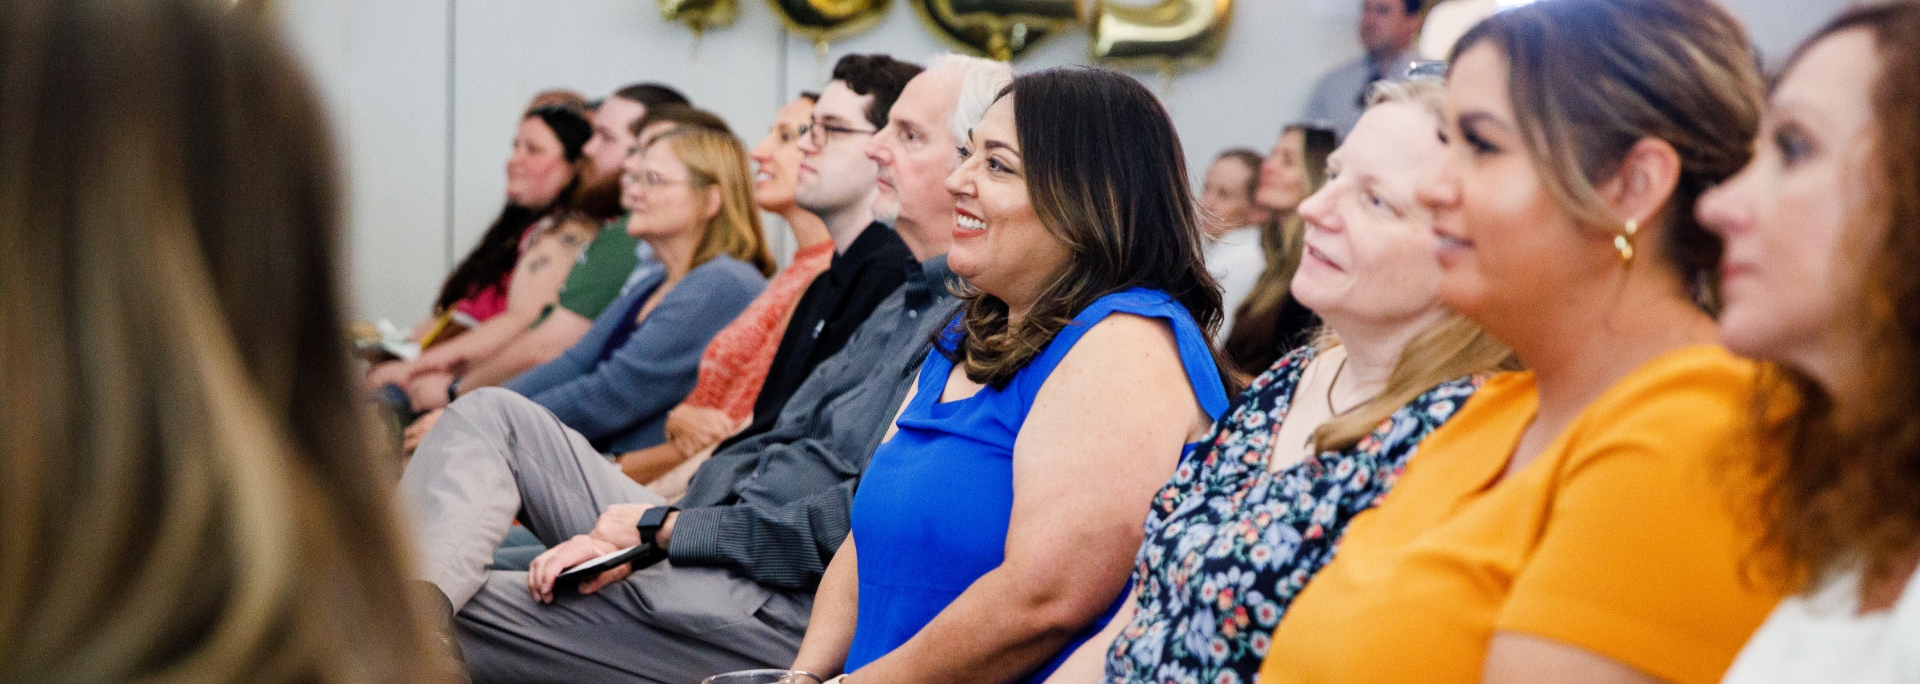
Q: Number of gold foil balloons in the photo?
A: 4